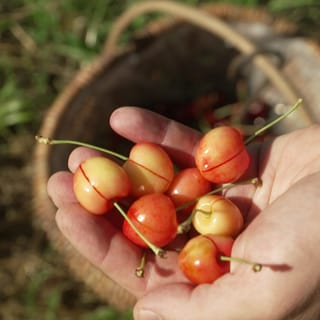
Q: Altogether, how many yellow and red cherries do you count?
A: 7